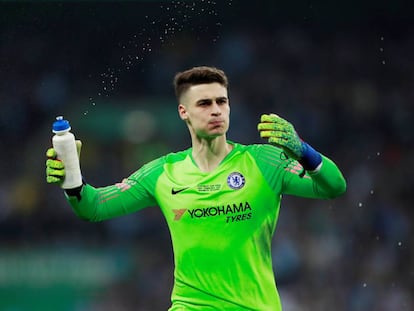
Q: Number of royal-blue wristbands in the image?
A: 1